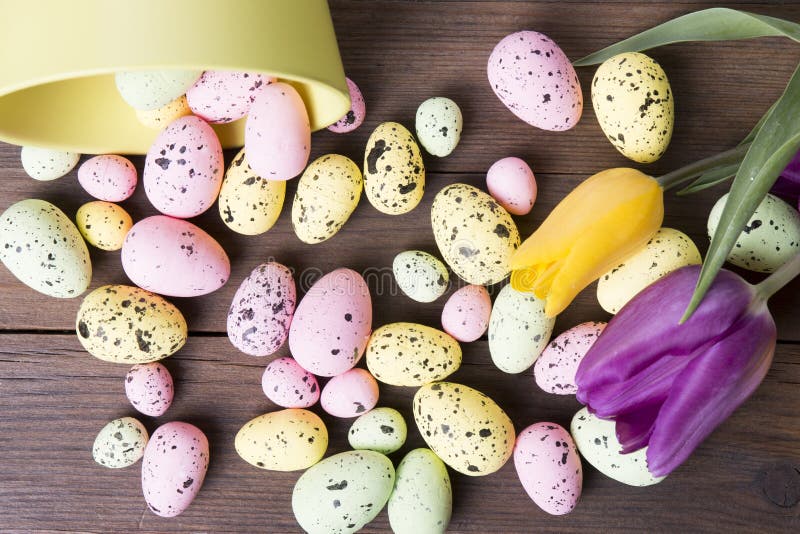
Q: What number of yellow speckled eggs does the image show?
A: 12